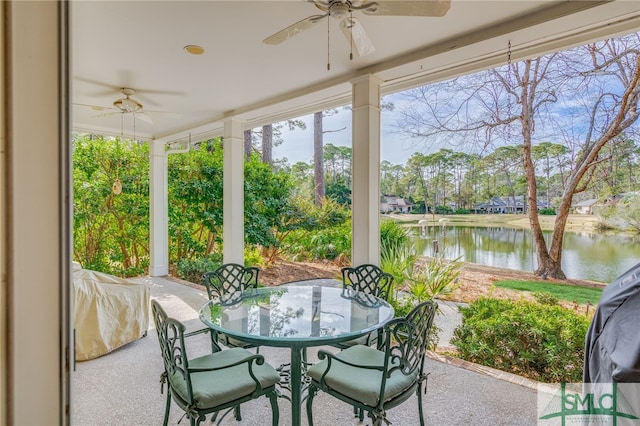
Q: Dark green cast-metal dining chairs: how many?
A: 4